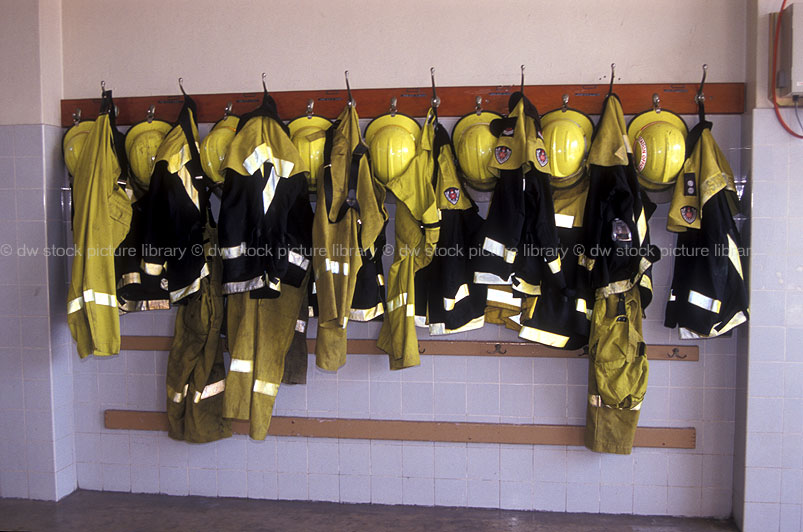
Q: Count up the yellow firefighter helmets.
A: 8